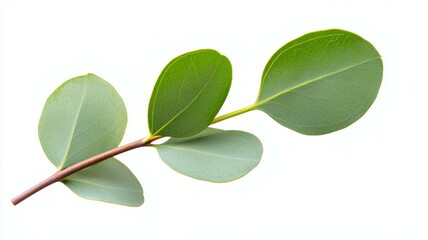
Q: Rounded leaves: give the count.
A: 5